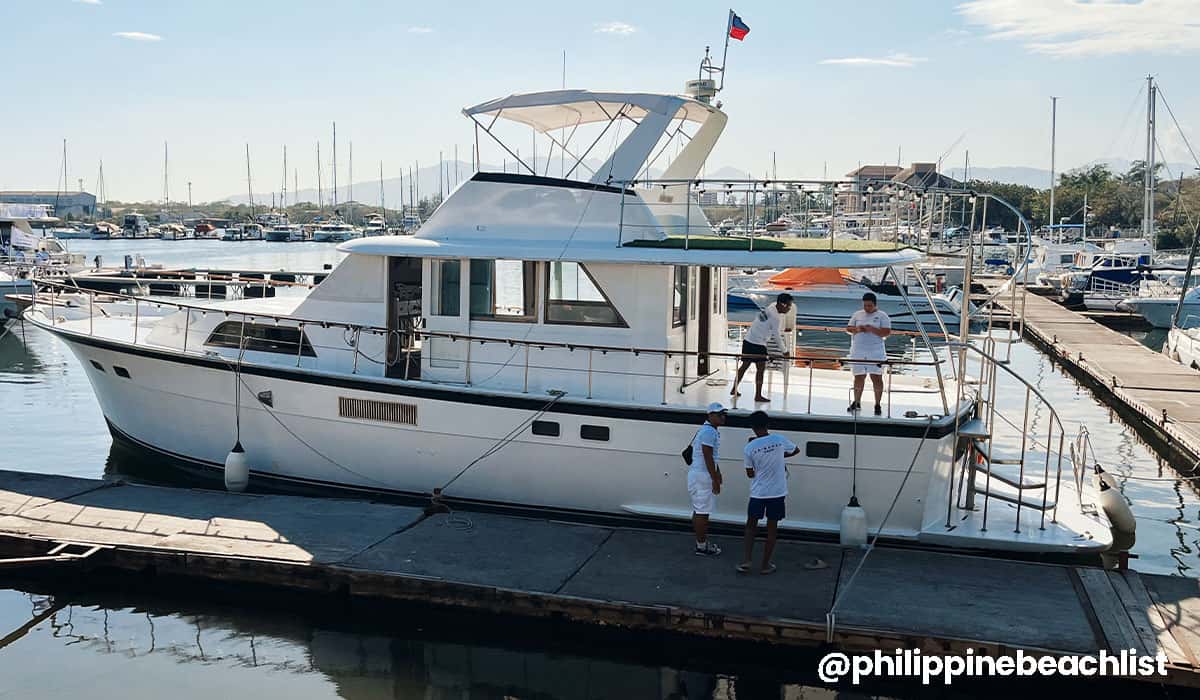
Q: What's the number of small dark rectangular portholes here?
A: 5